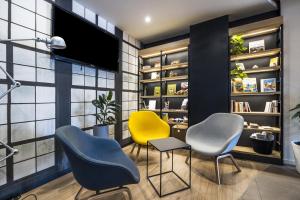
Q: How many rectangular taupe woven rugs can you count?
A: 0